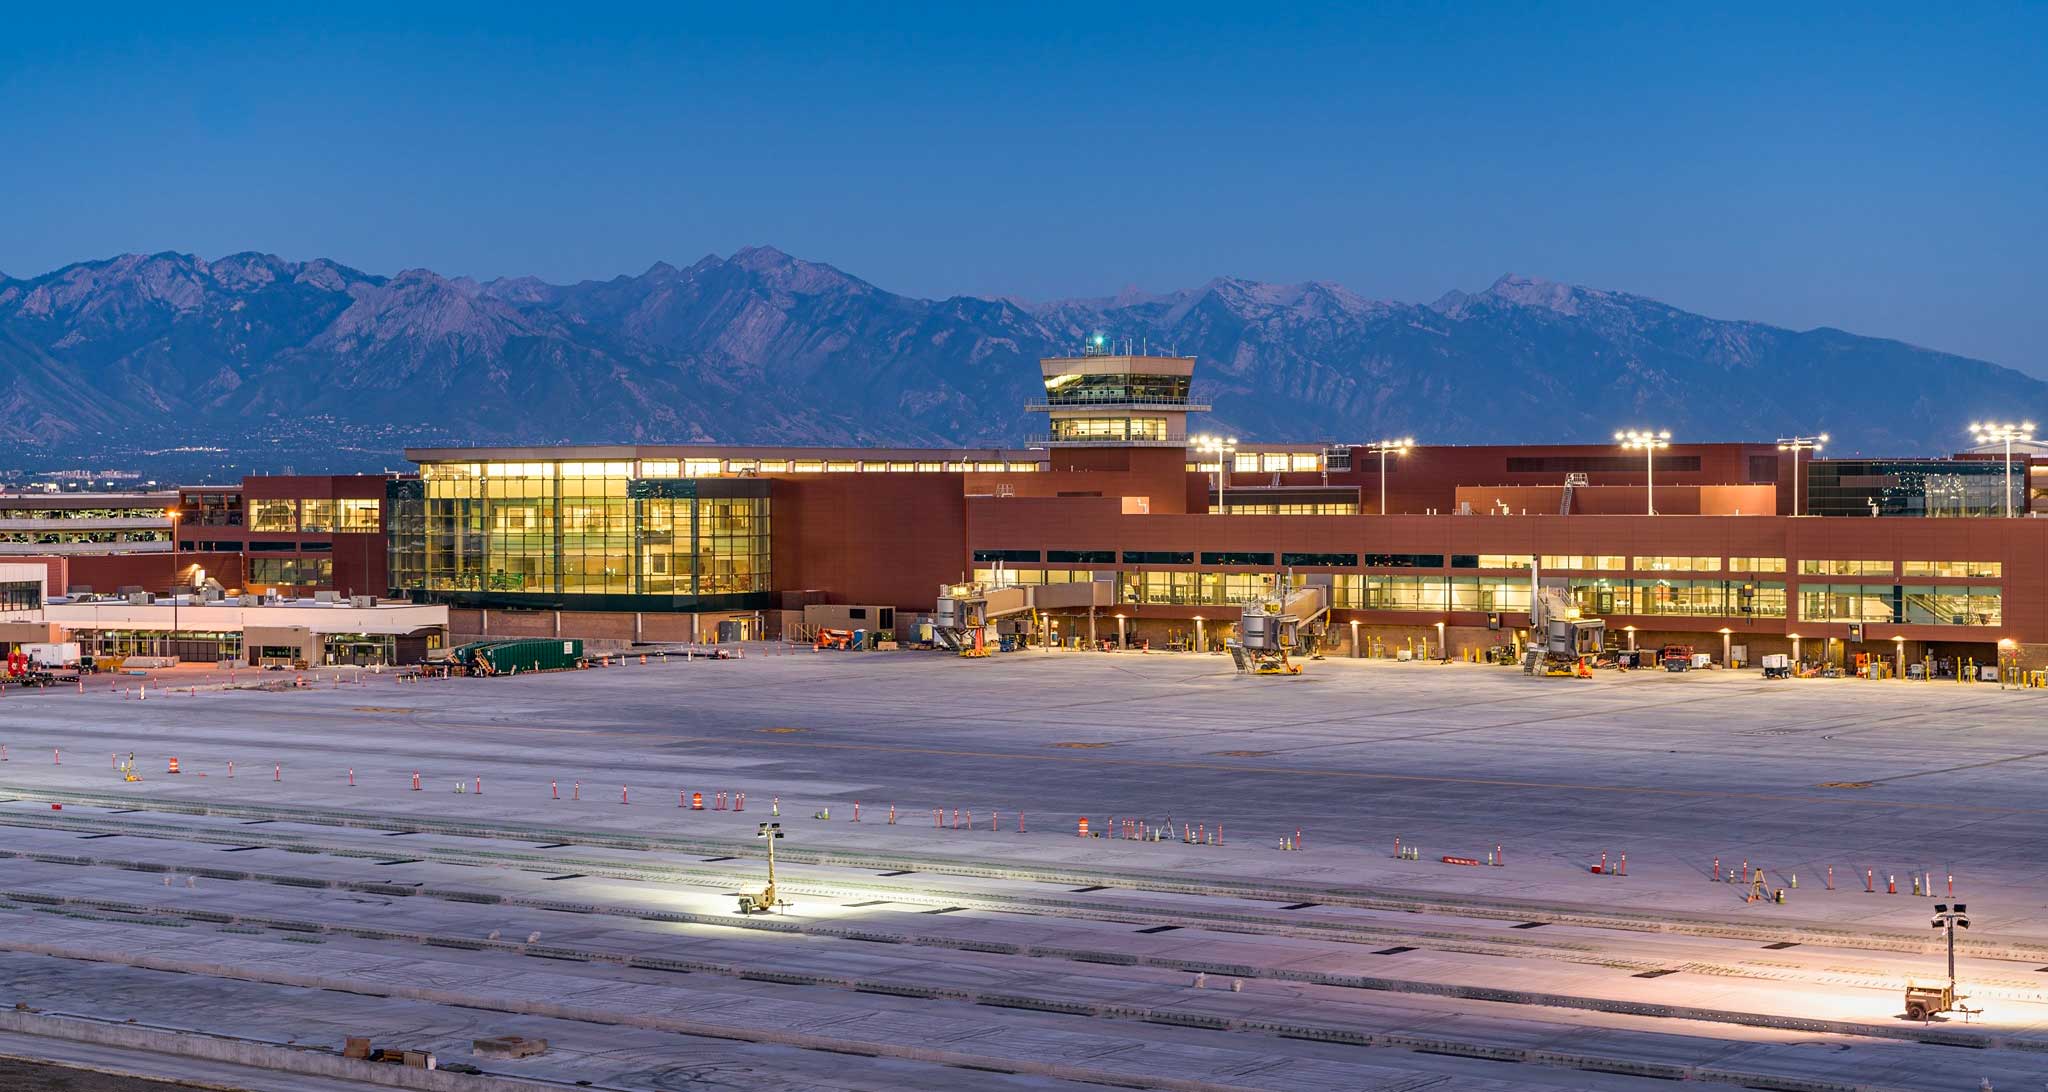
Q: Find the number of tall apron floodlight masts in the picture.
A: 5